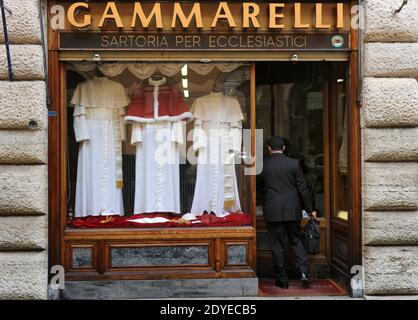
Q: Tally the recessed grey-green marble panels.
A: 3